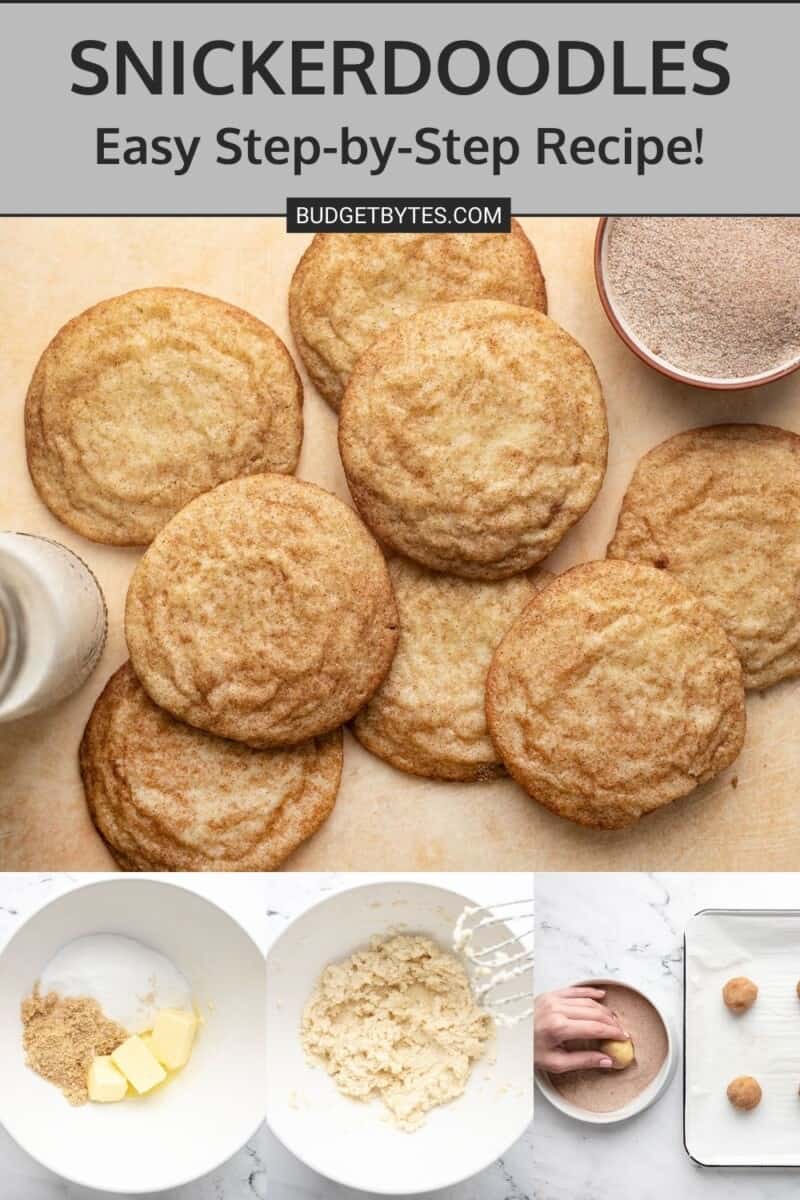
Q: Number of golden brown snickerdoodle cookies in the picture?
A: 8